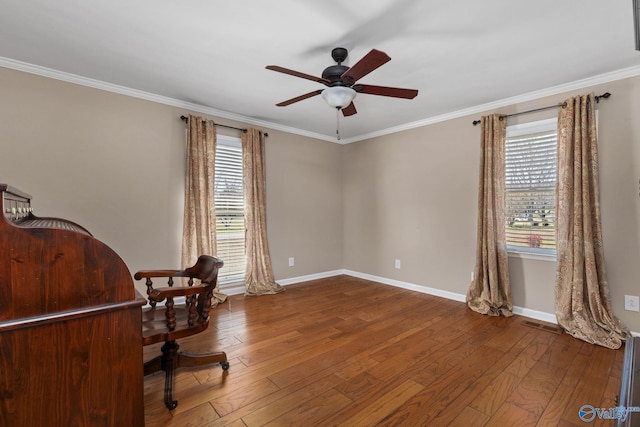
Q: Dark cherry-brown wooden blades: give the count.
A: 5